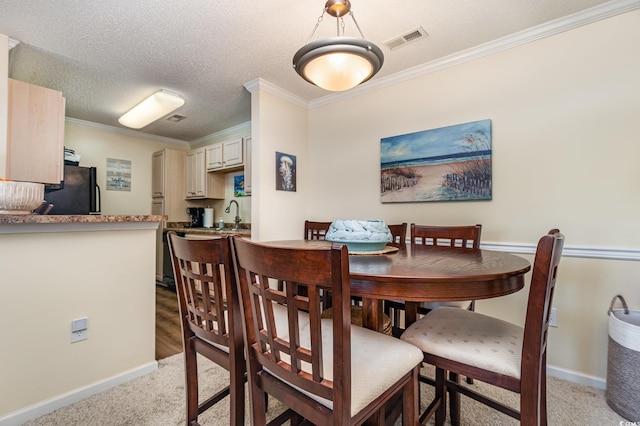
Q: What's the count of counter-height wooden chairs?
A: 6